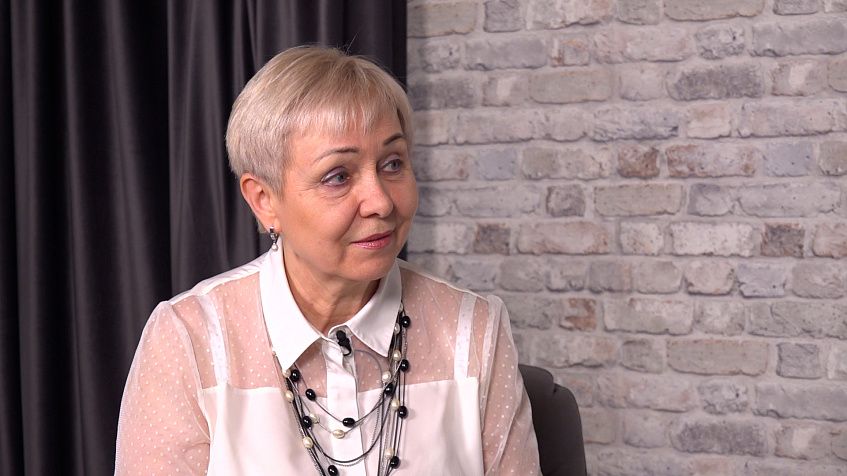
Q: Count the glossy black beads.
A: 10